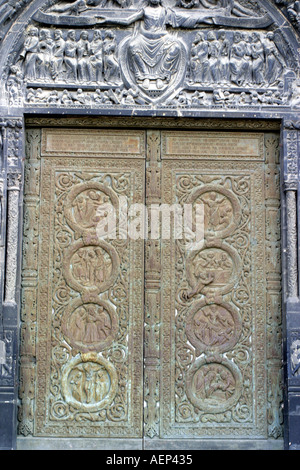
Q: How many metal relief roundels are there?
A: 8